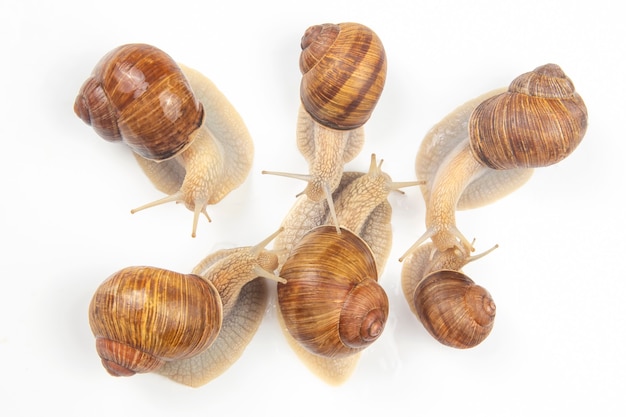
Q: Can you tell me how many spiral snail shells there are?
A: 6